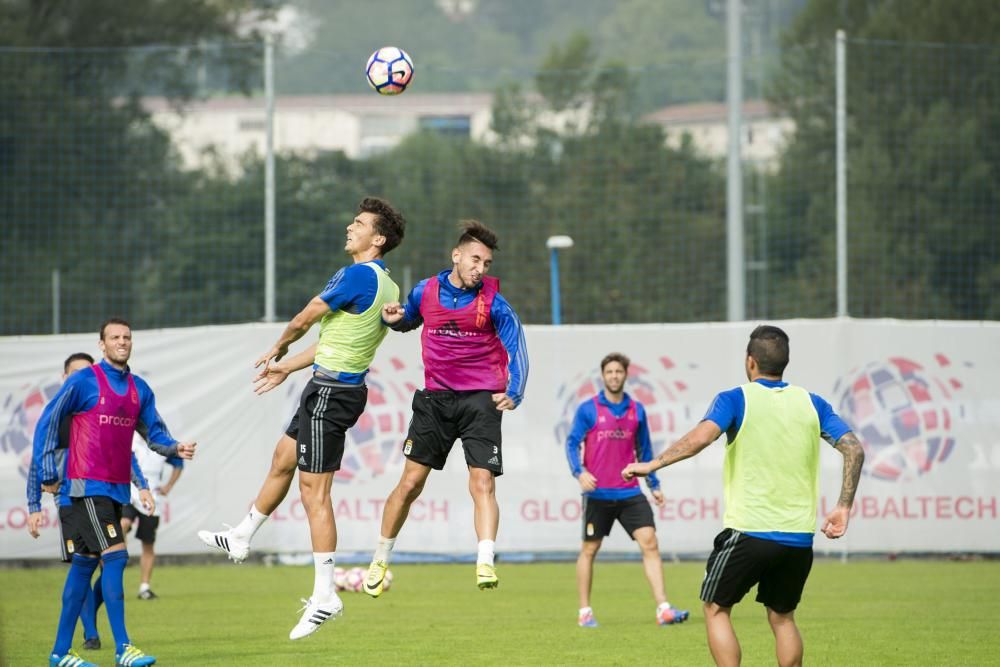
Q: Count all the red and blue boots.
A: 2